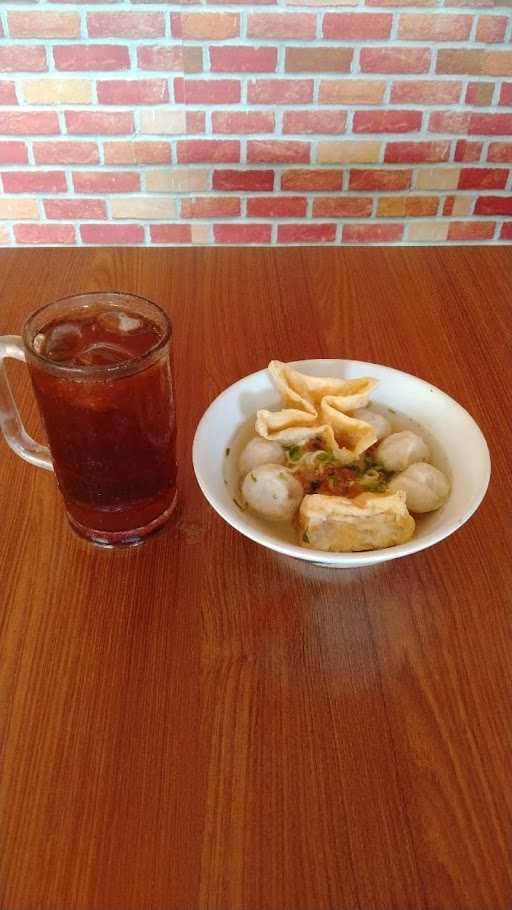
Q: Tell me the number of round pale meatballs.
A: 5